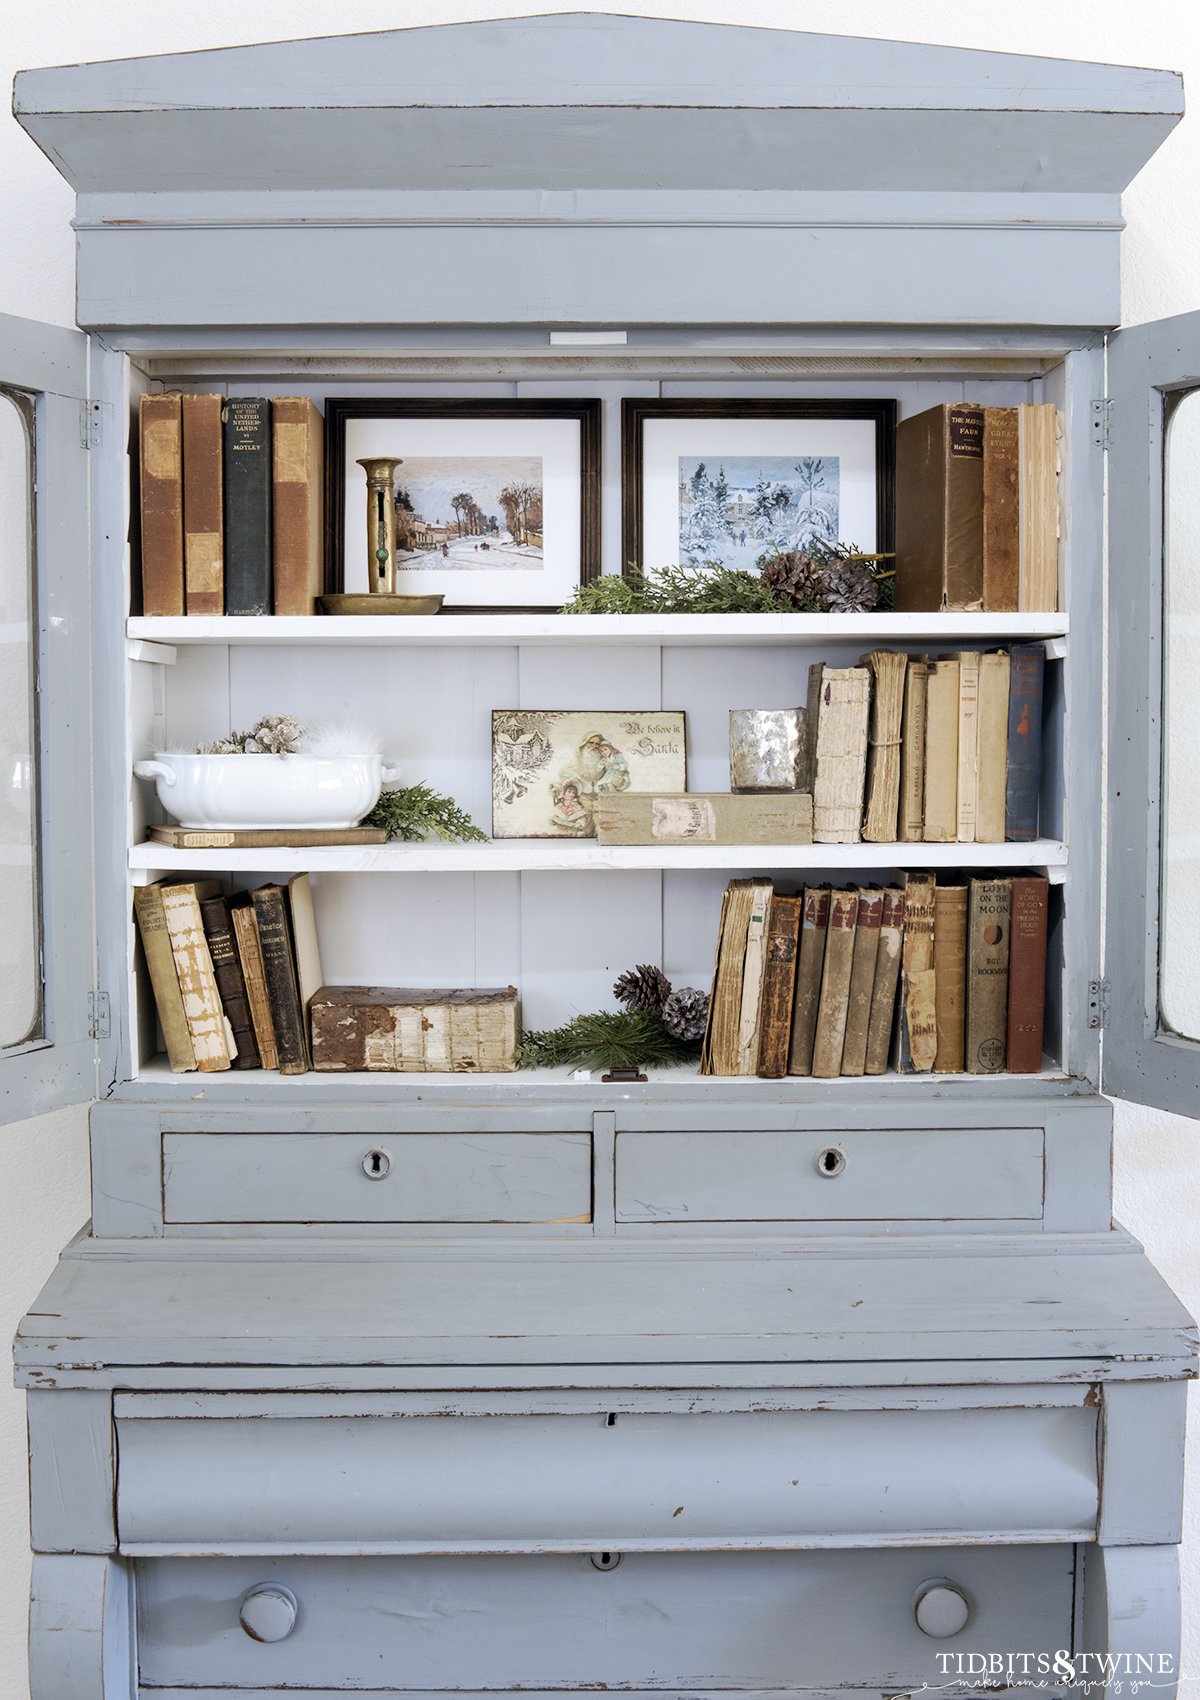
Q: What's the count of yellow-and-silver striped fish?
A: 0